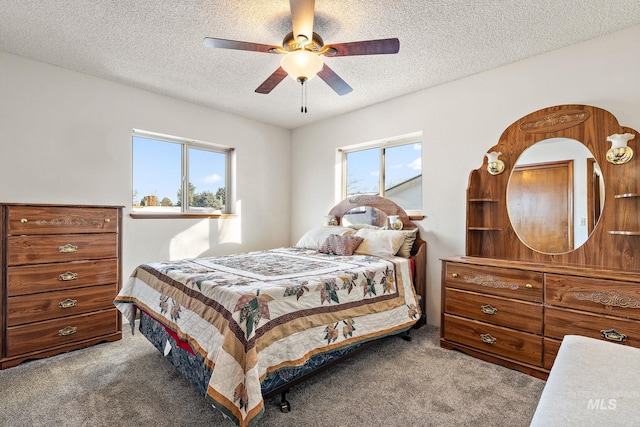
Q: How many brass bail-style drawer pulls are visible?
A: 7